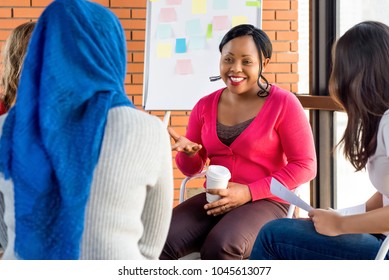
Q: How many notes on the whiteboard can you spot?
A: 15